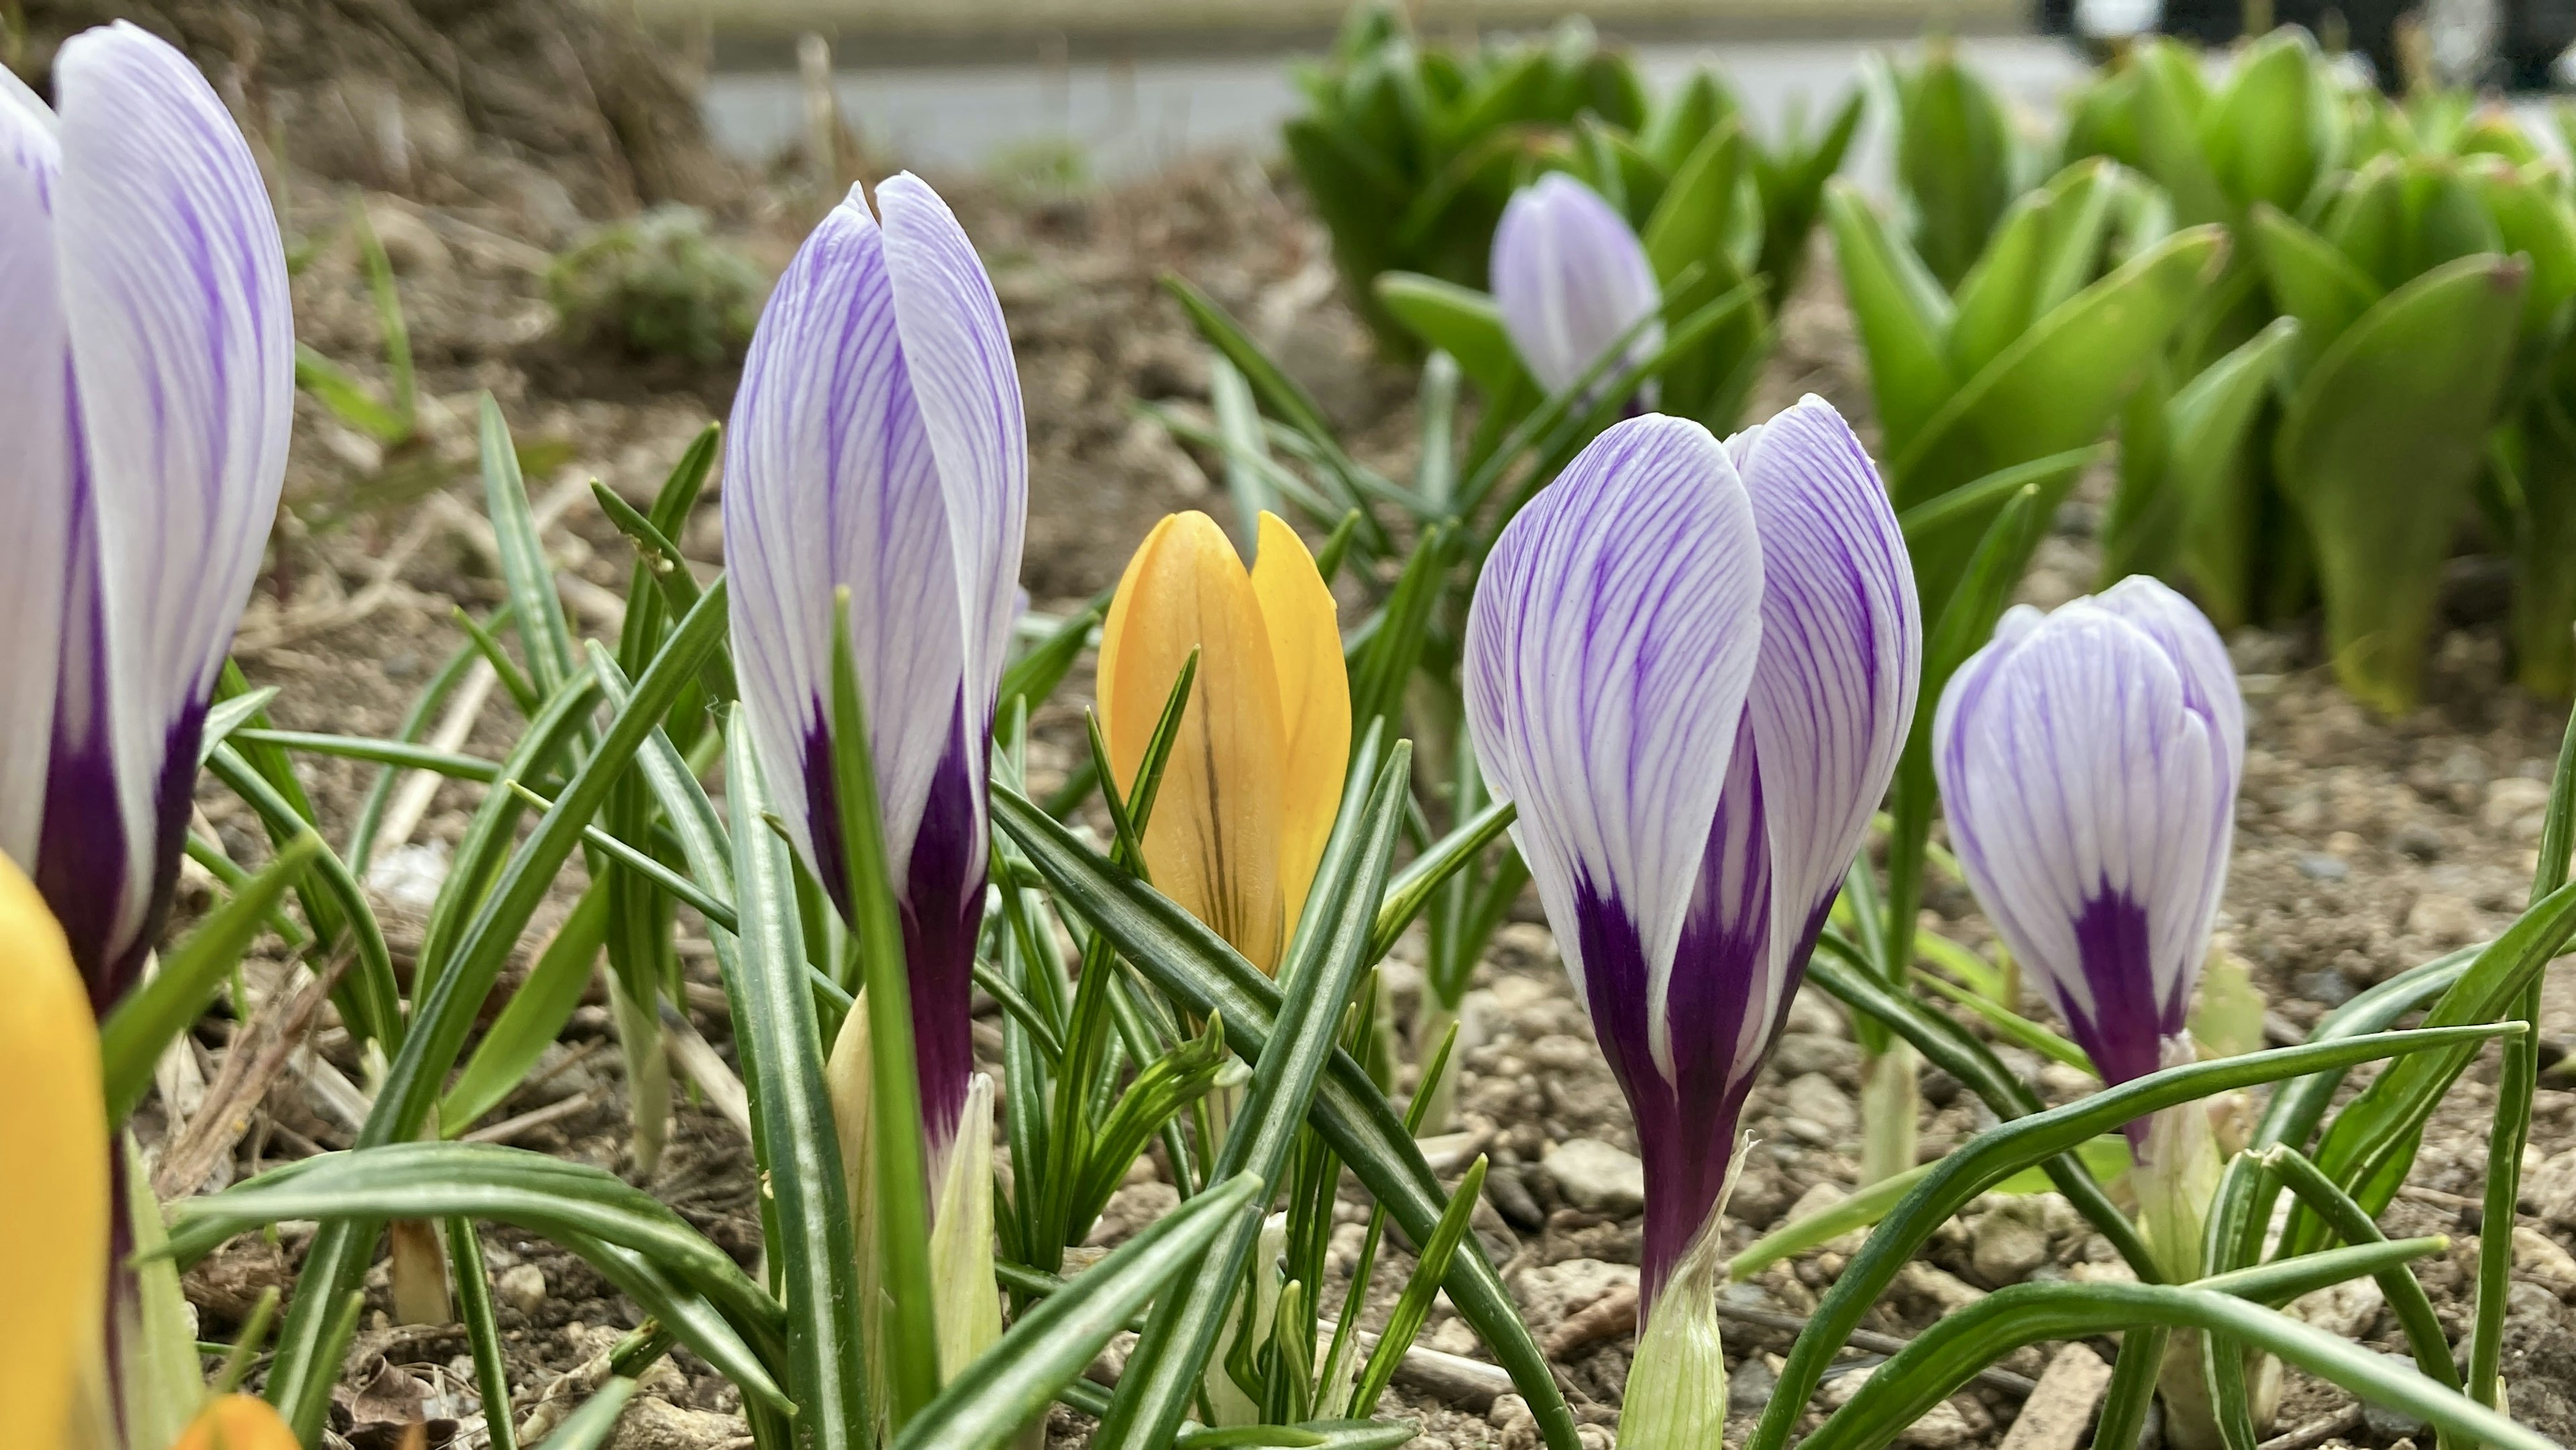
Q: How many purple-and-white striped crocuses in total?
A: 5